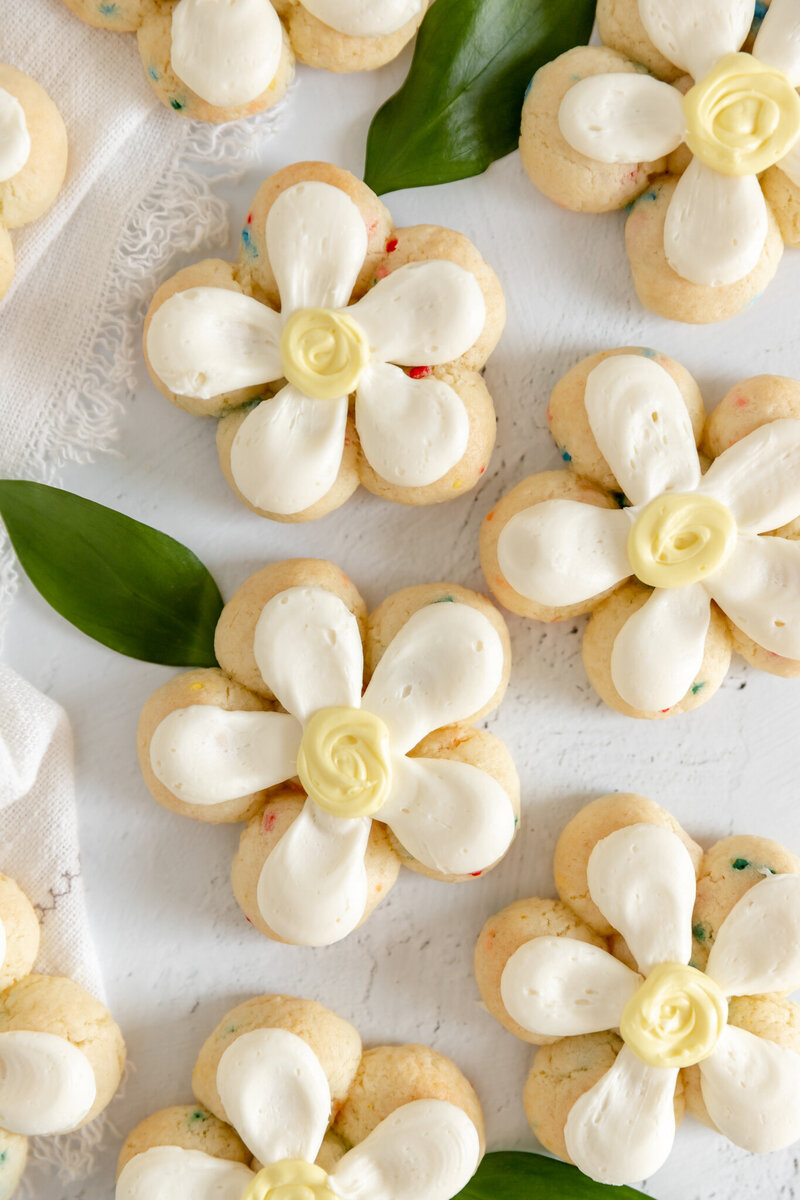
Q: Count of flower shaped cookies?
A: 9